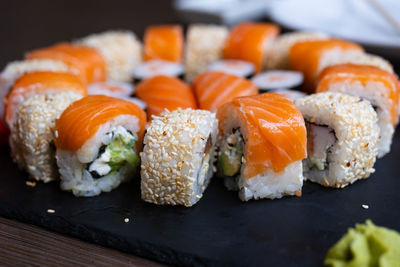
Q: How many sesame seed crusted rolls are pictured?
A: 8